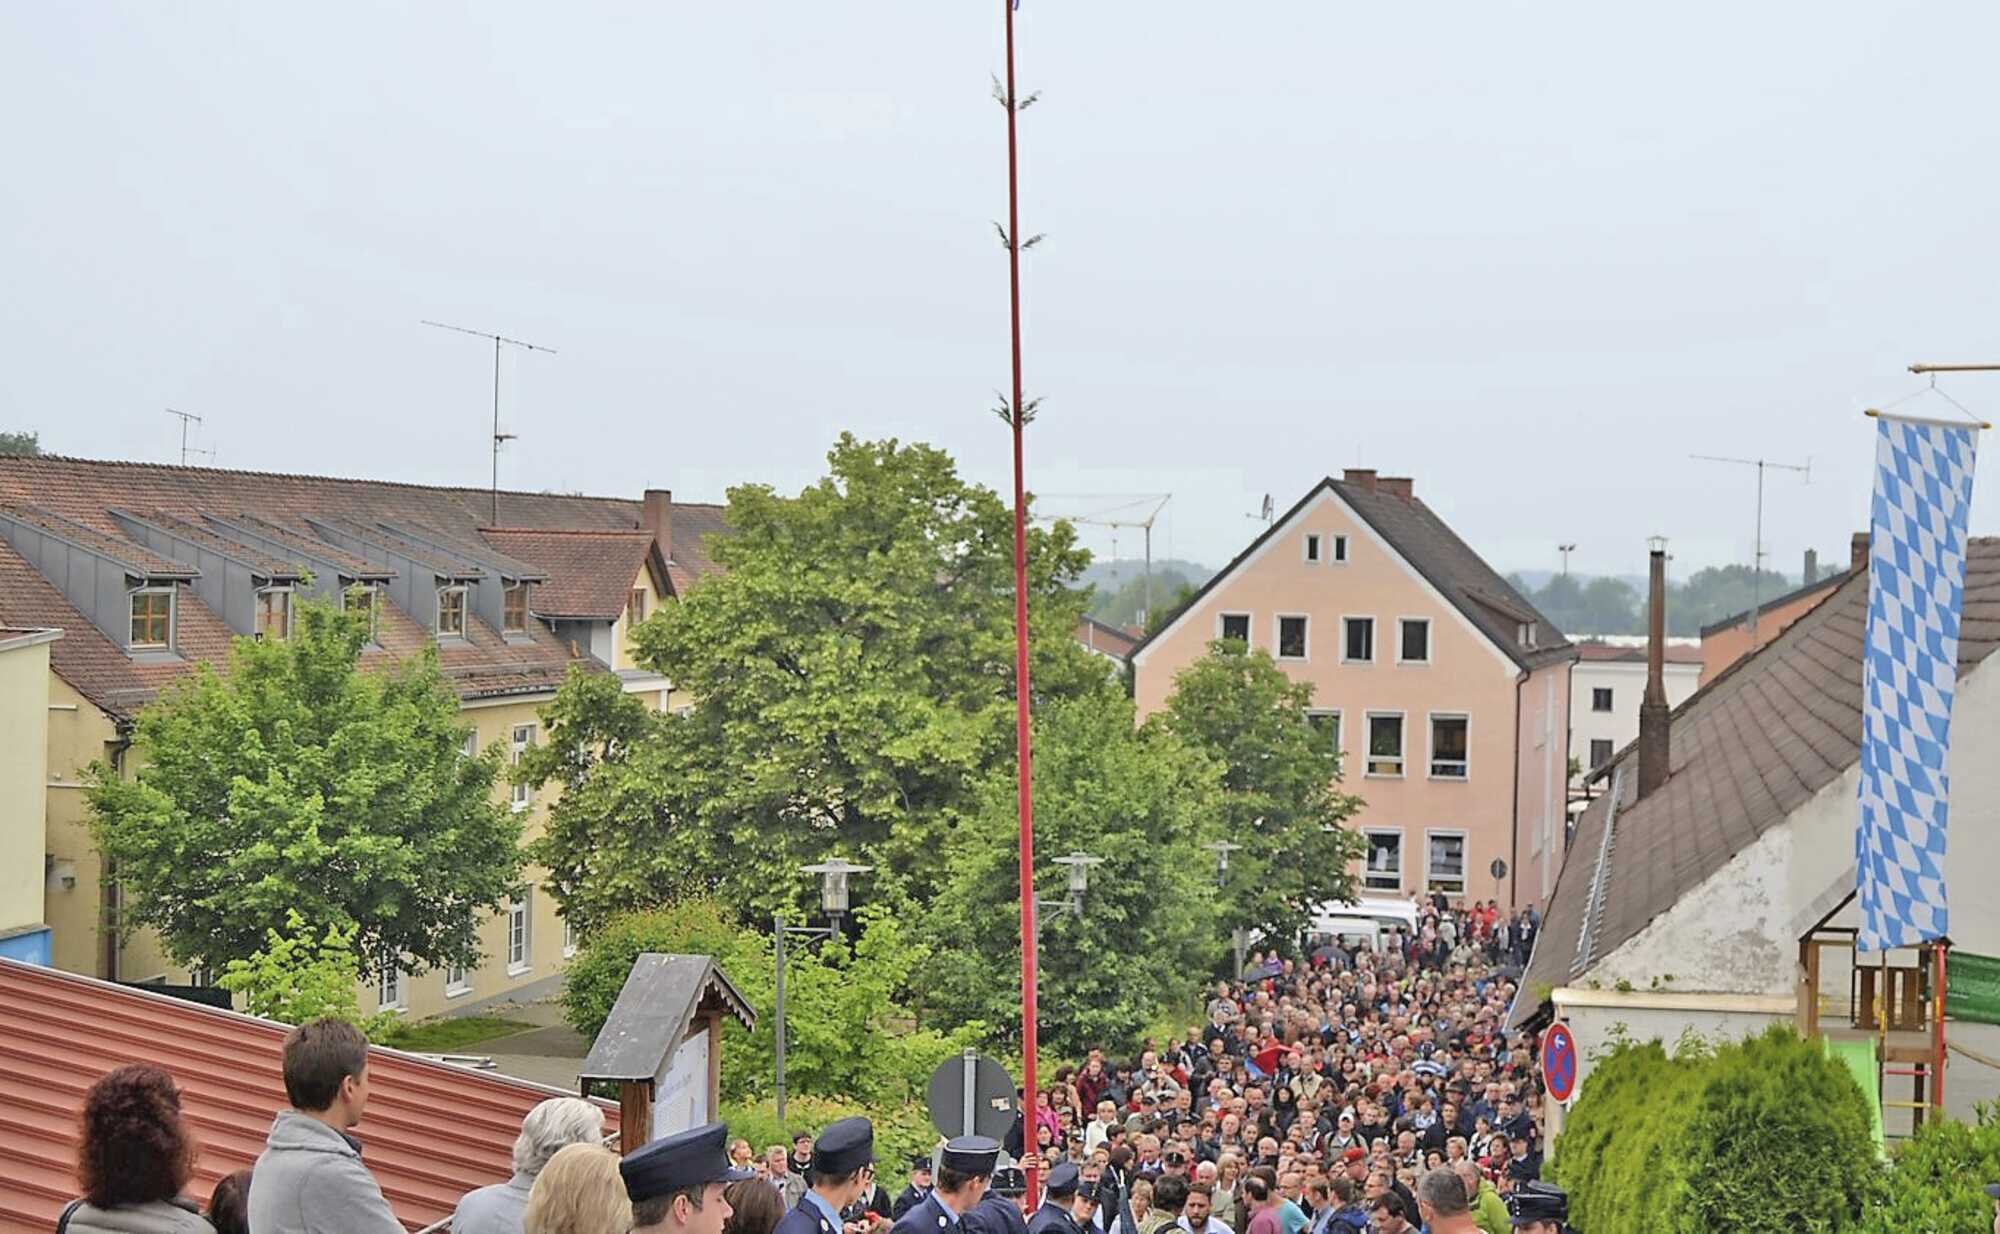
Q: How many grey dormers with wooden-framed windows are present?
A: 5